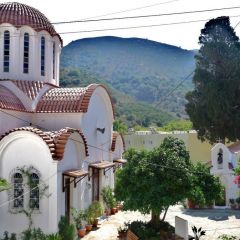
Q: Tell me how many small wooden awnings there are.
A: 3